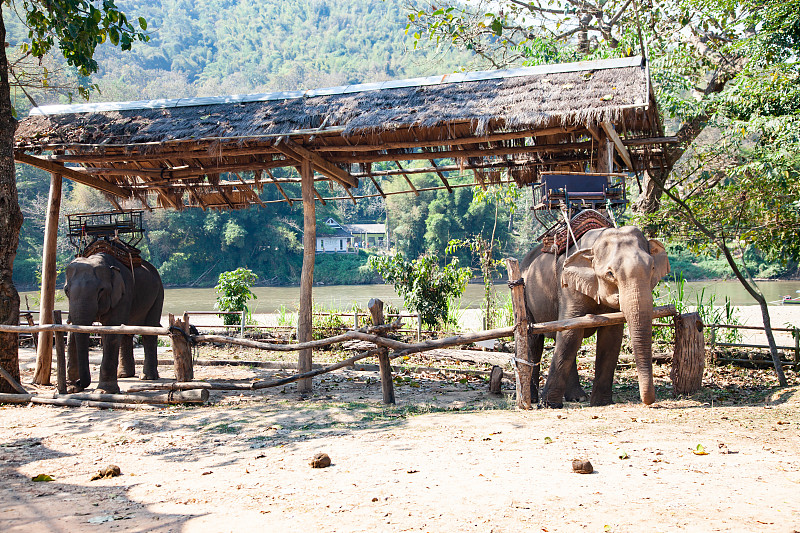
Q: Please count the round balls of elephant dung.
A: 3